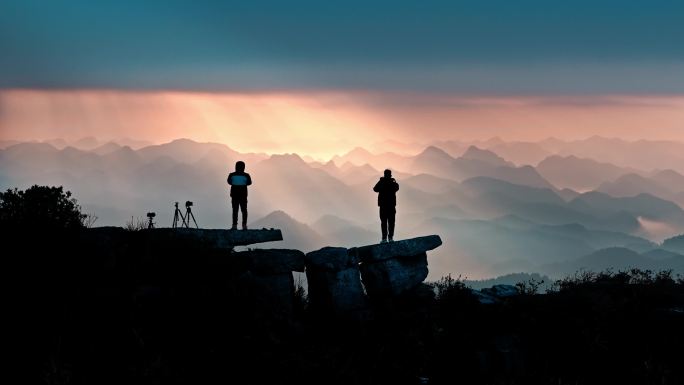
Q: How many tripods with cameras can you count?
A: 2